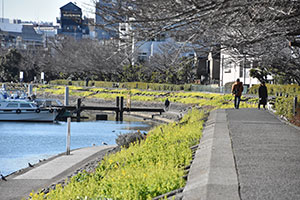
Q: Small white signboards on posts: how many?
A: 2